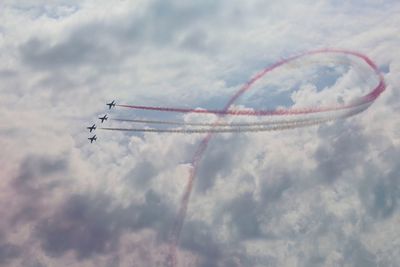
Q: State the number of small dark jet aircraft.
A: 4